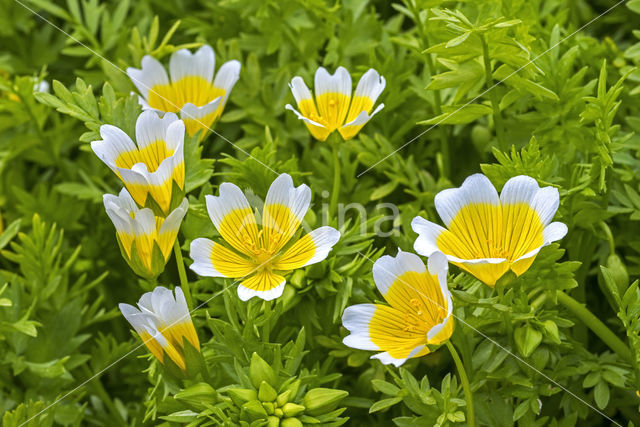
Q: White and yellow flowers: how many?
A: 8